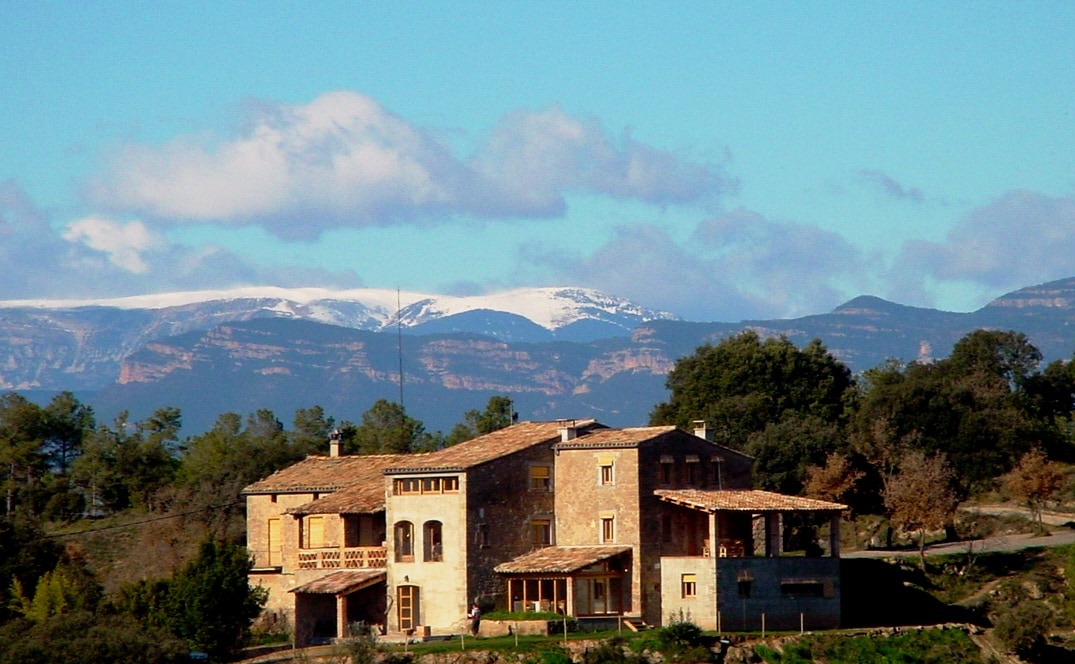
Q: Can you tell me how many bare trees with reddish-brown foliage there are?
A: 3